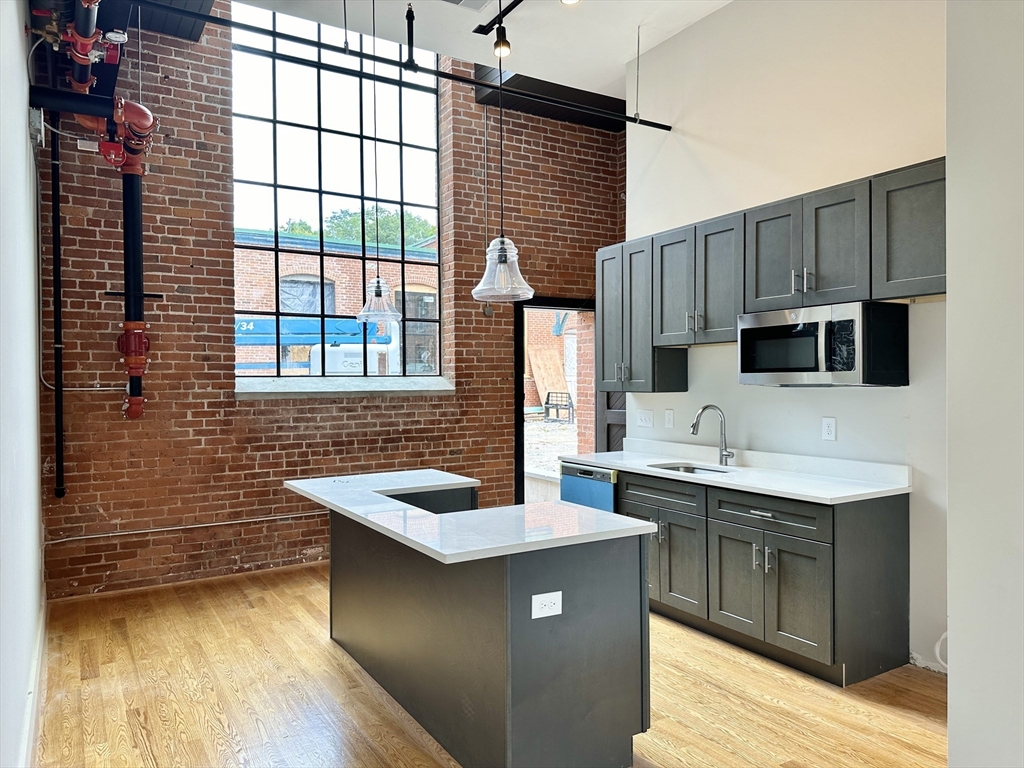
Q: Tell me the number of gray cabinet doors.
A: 11